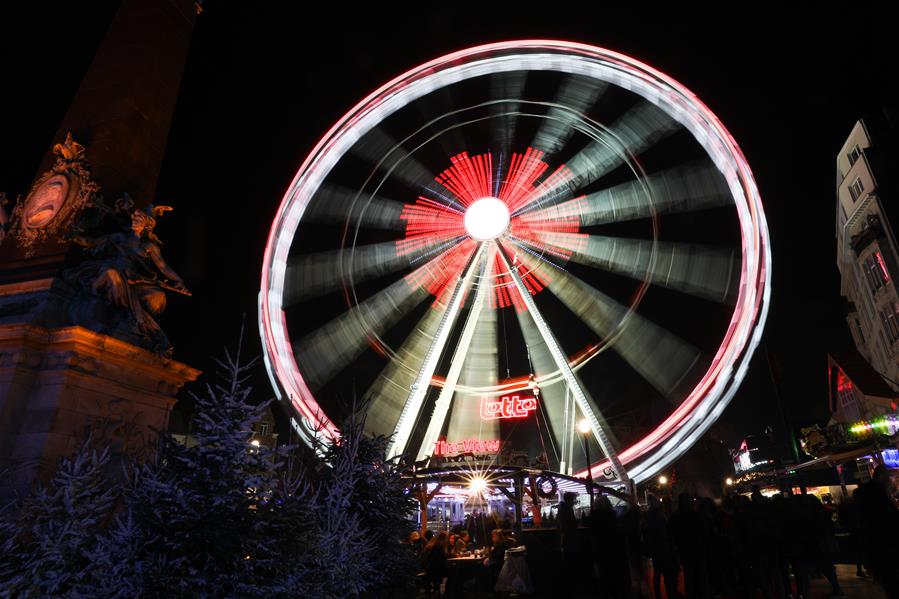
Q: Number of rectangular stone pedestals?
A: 1